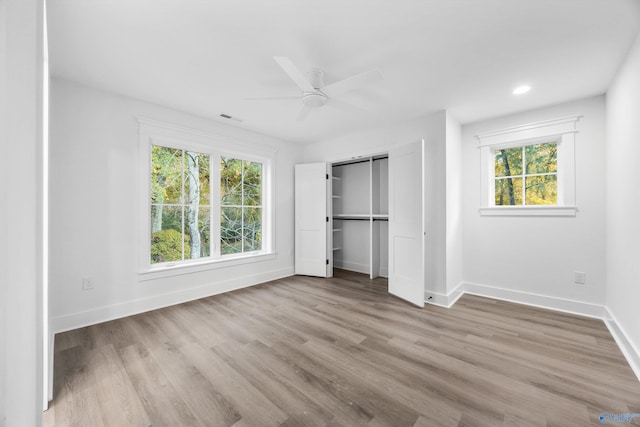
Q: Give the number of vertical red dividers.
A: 0